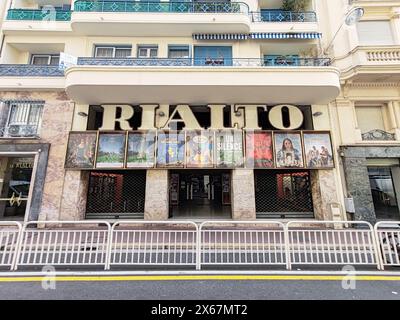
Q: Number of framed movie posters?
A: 9